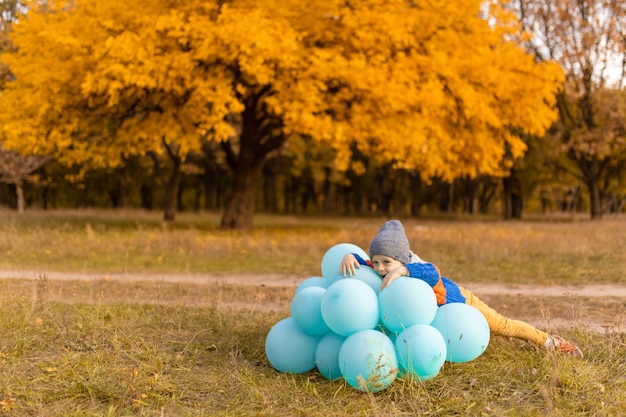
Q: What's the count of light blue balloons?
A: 11